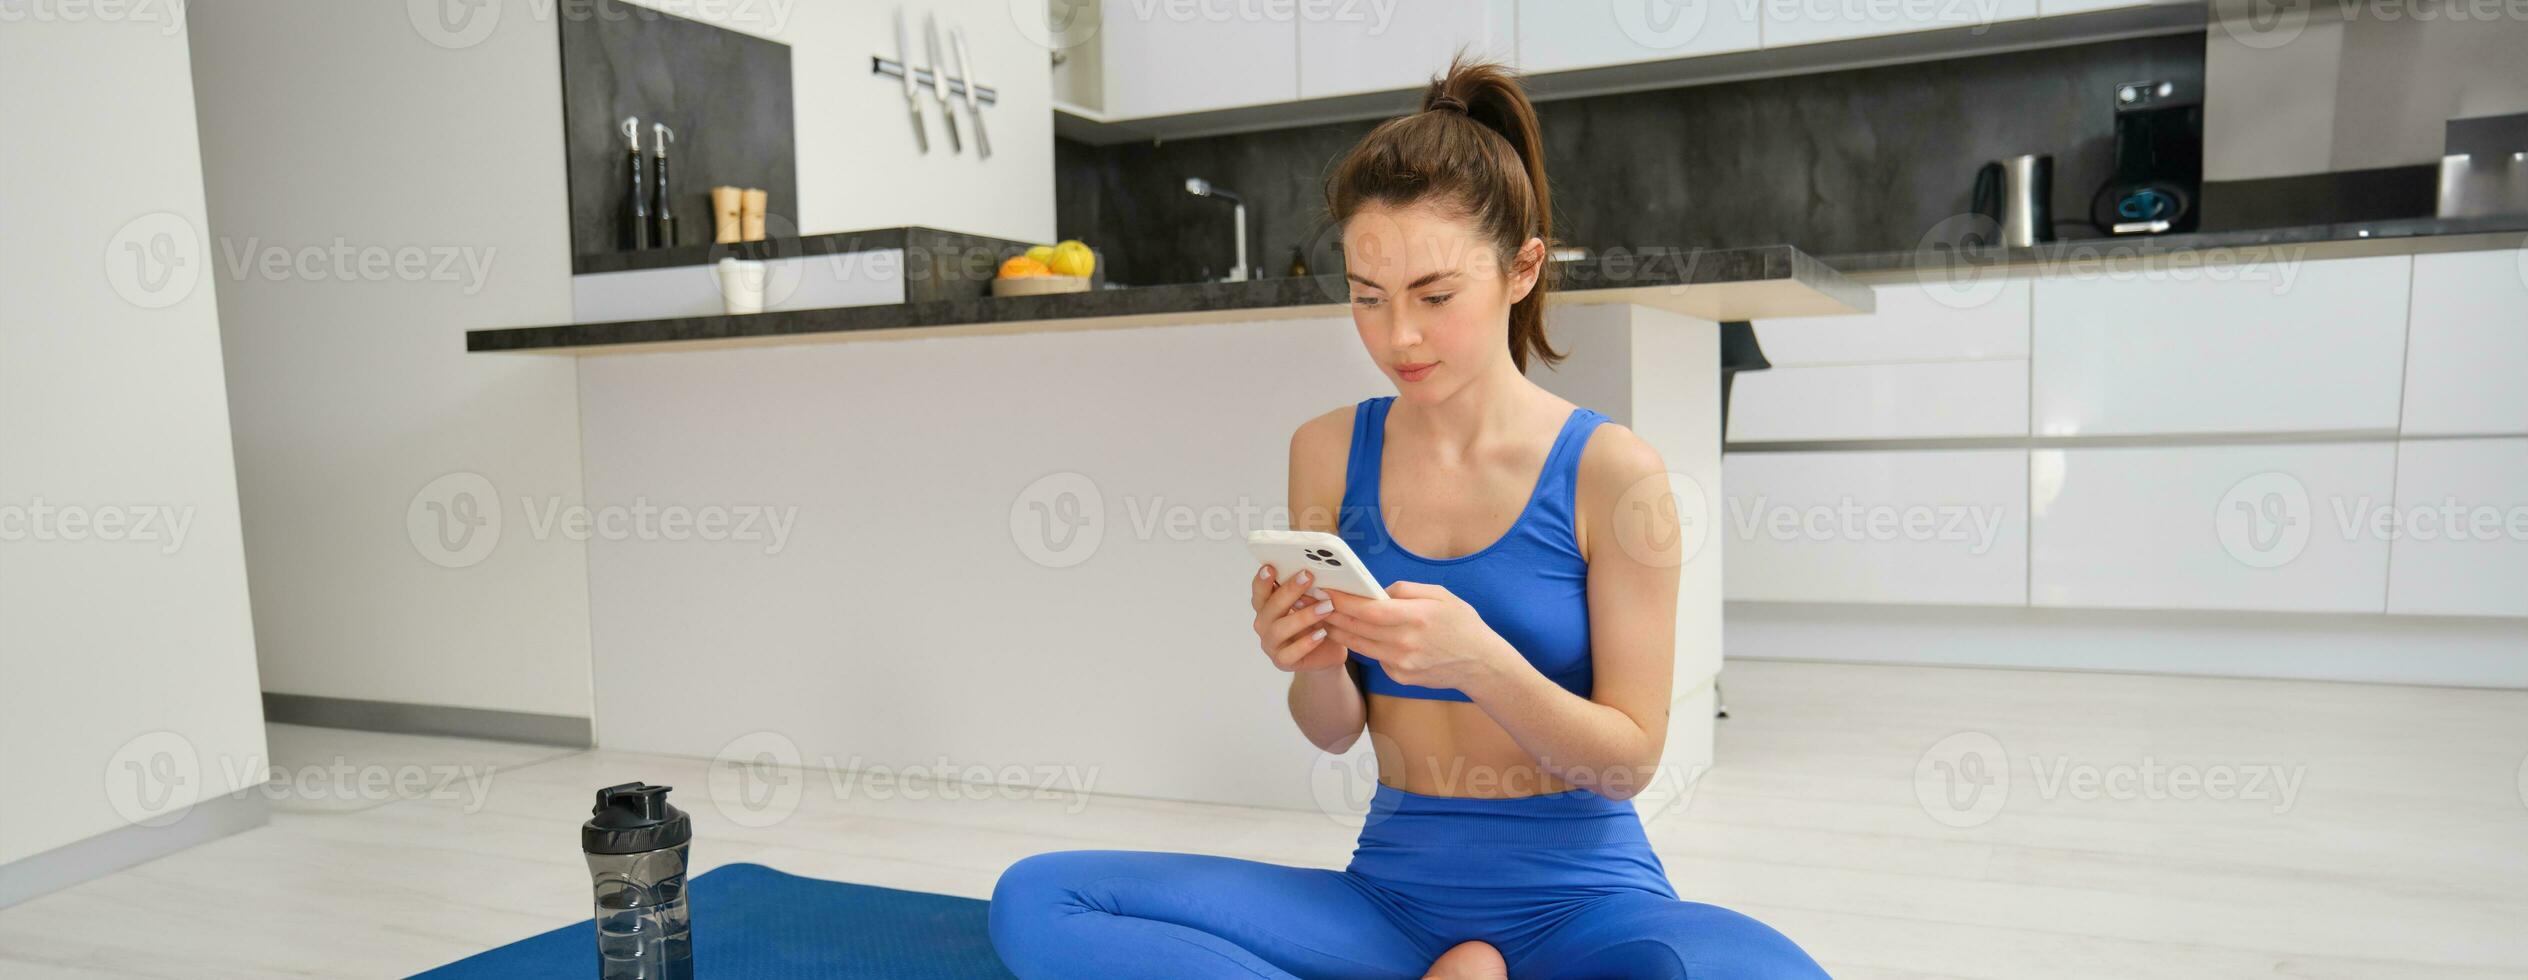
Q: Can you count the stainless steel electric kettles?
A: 1